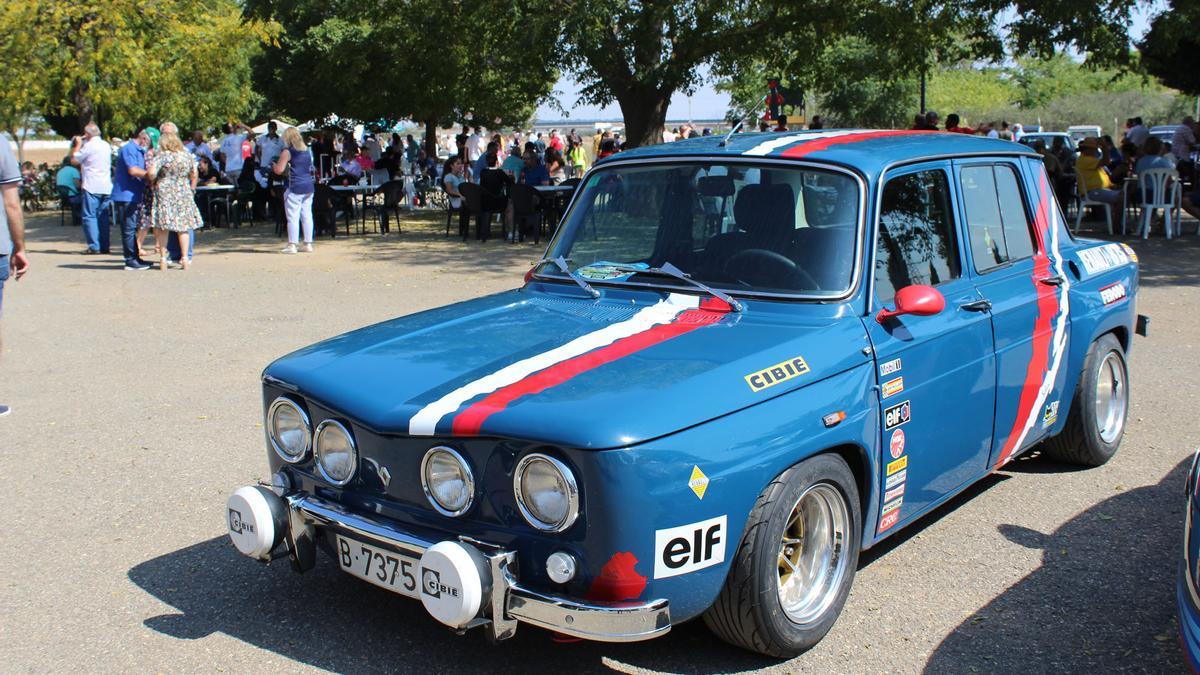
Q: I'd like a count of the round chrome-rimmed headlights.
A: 4